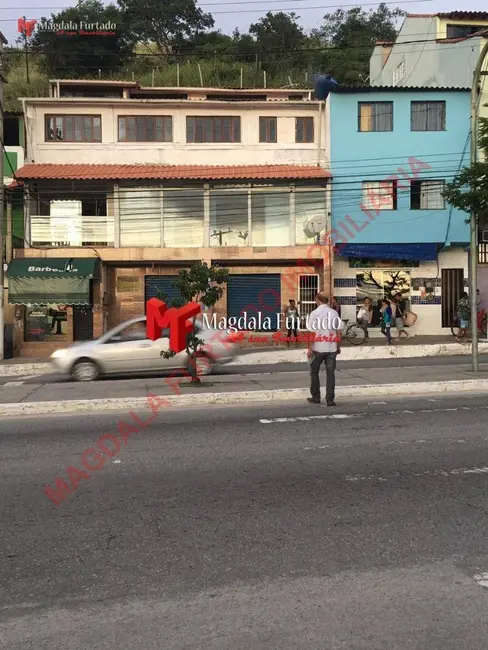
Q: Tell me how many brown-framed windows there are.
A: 5